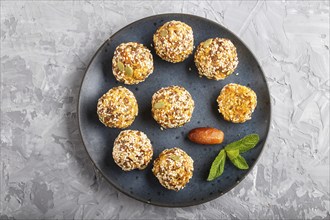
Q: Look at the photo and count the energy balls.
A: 8